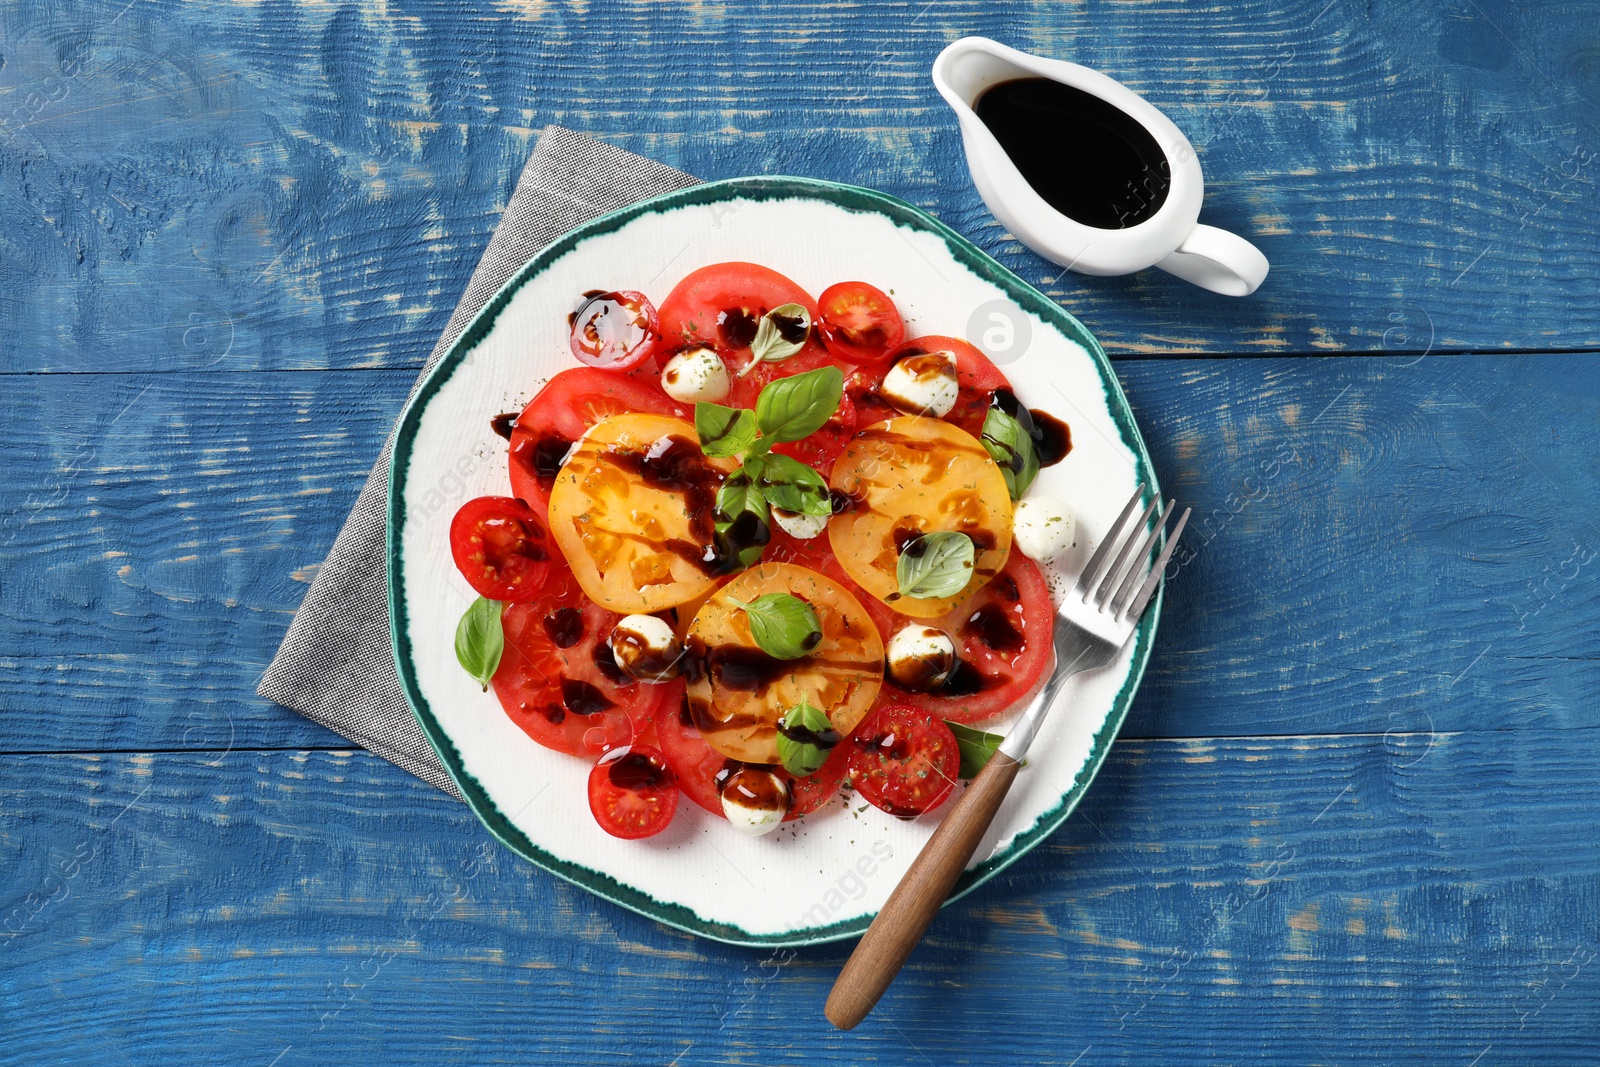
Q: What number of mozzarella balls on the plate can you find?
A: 7